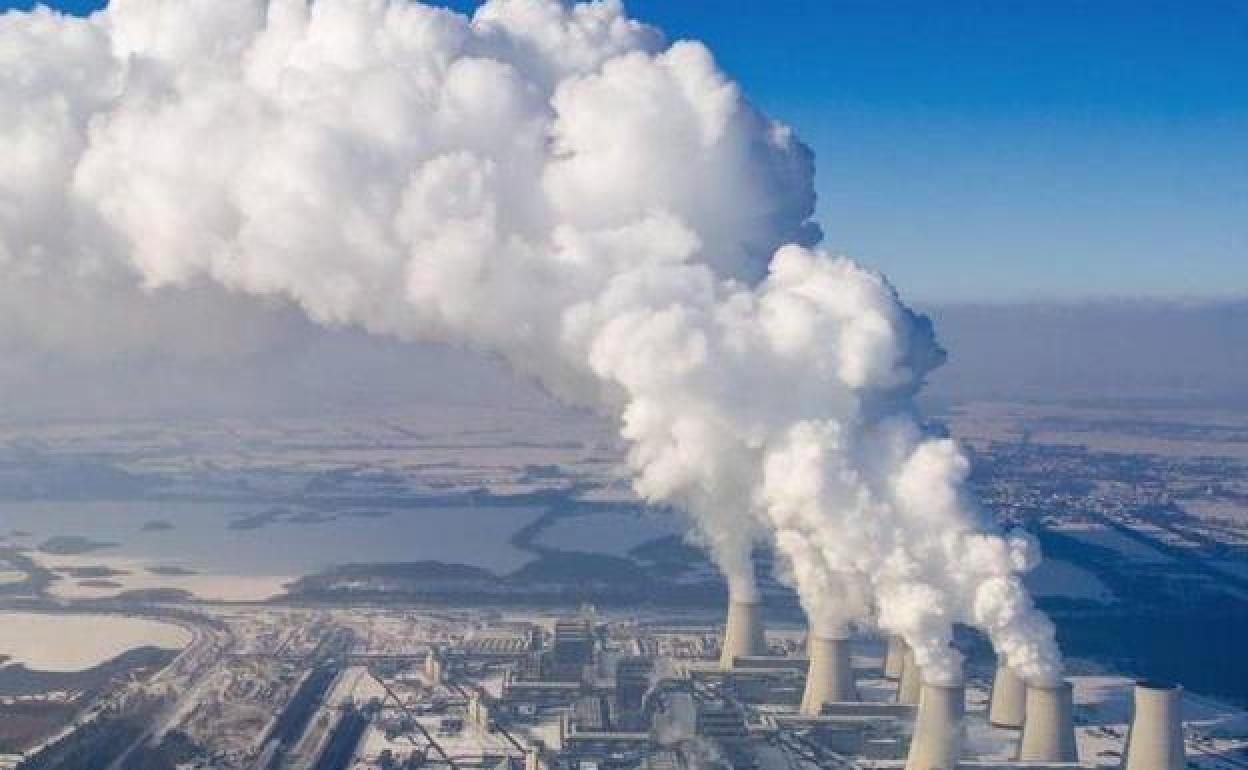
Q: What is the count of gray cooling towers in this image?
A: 8